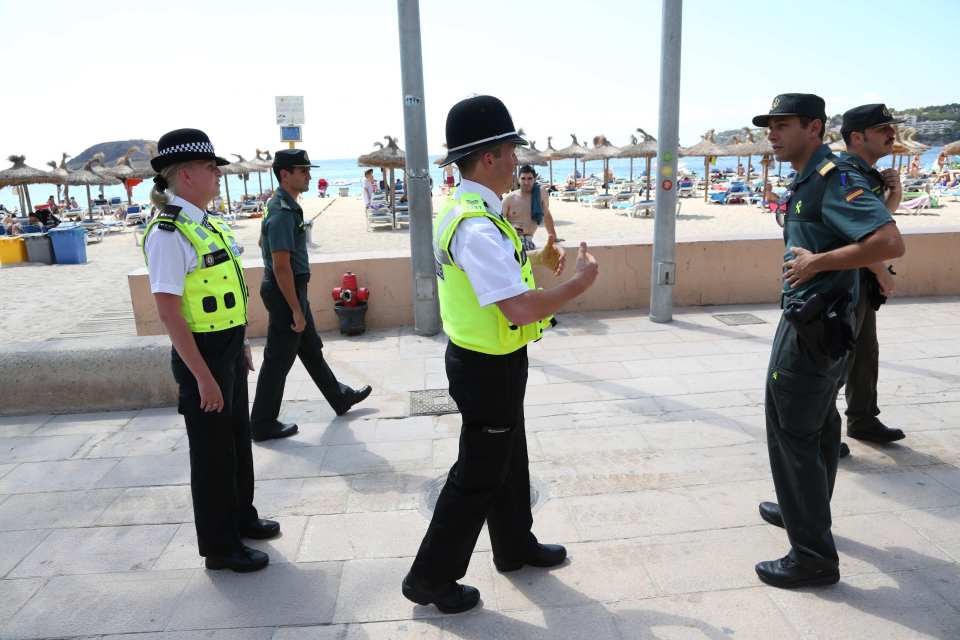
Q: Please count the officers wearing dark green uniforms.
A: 3